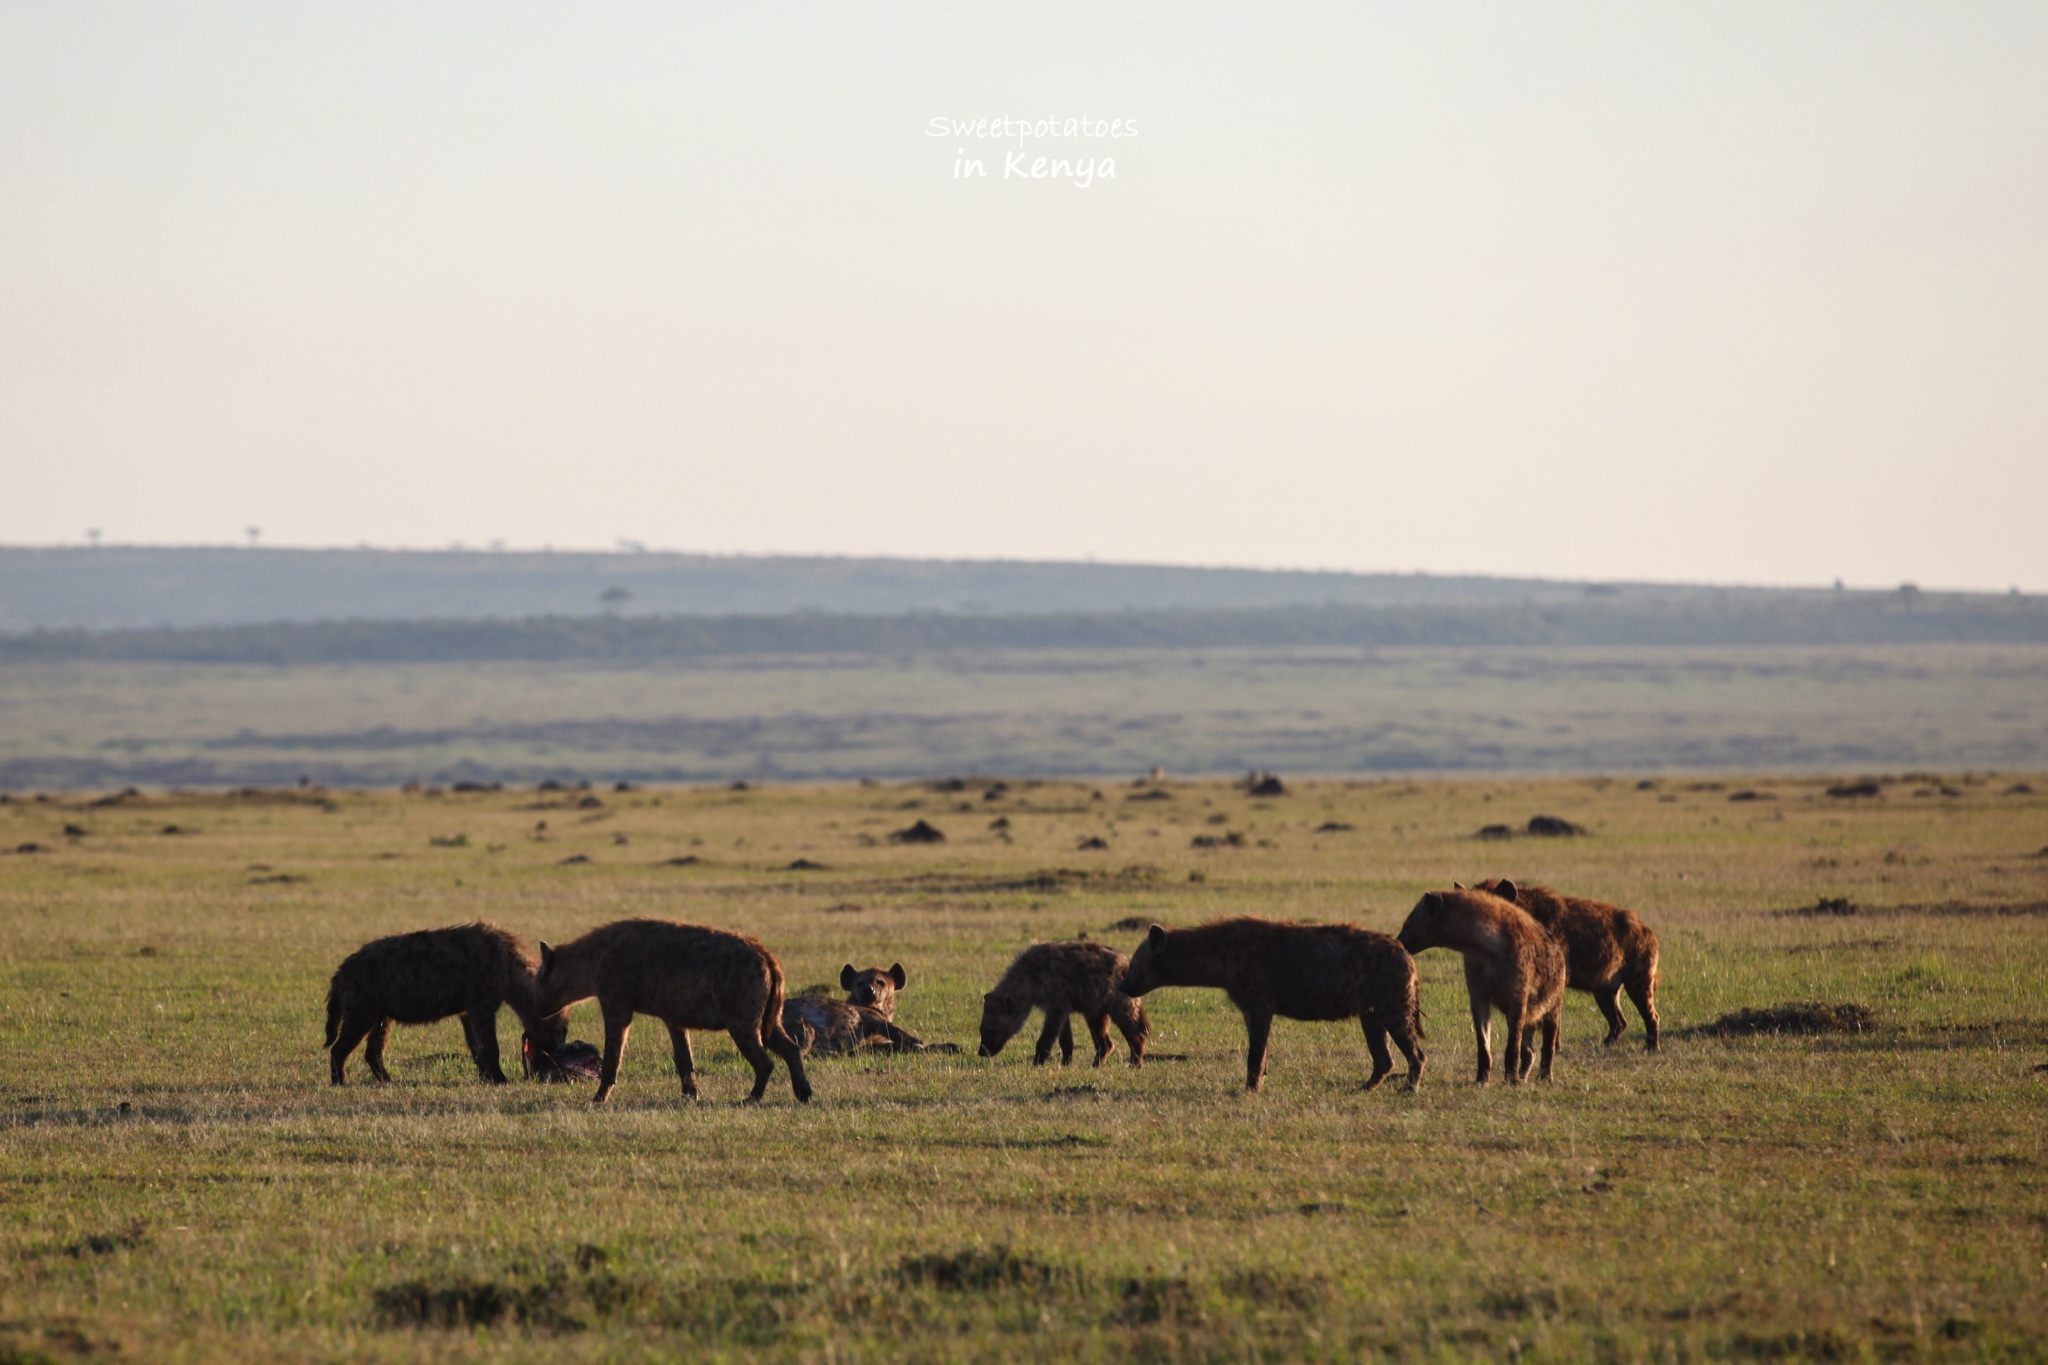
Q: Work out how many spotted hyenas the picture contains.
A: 7